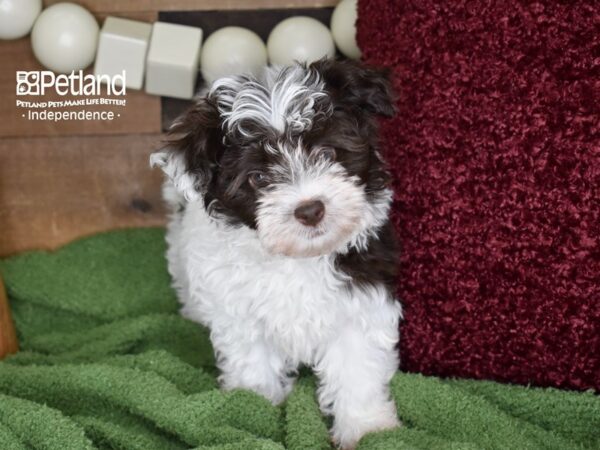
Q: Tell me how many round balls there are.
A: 5